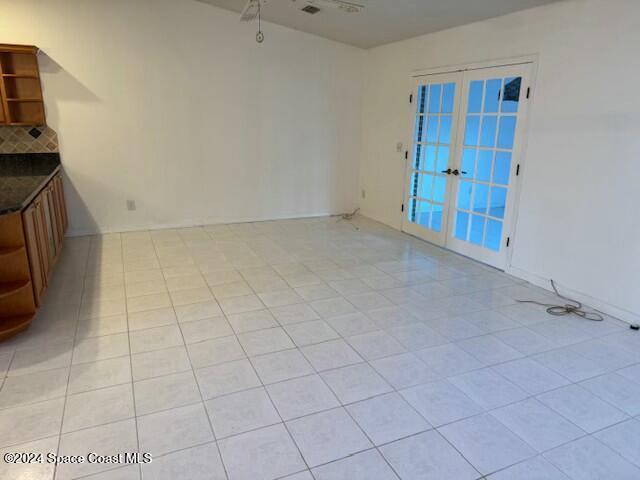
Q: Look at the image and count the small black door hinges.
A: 6